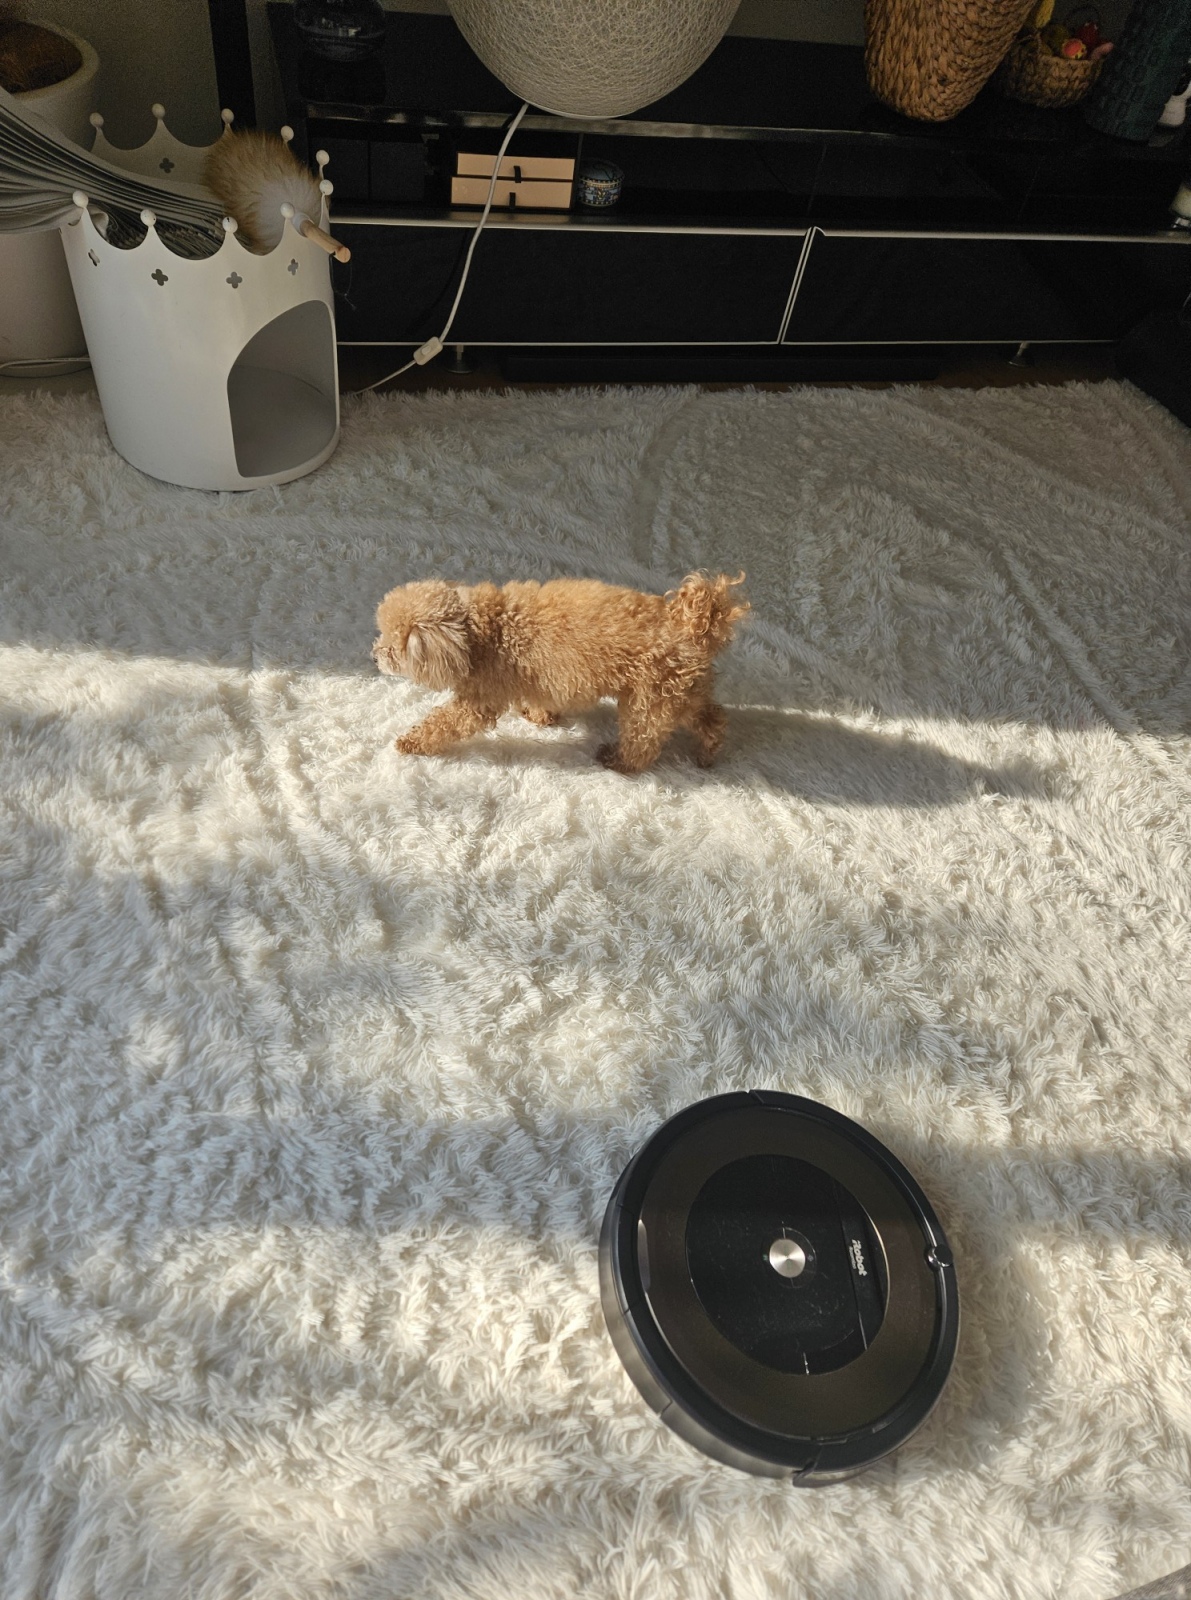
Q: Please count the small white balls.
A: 10